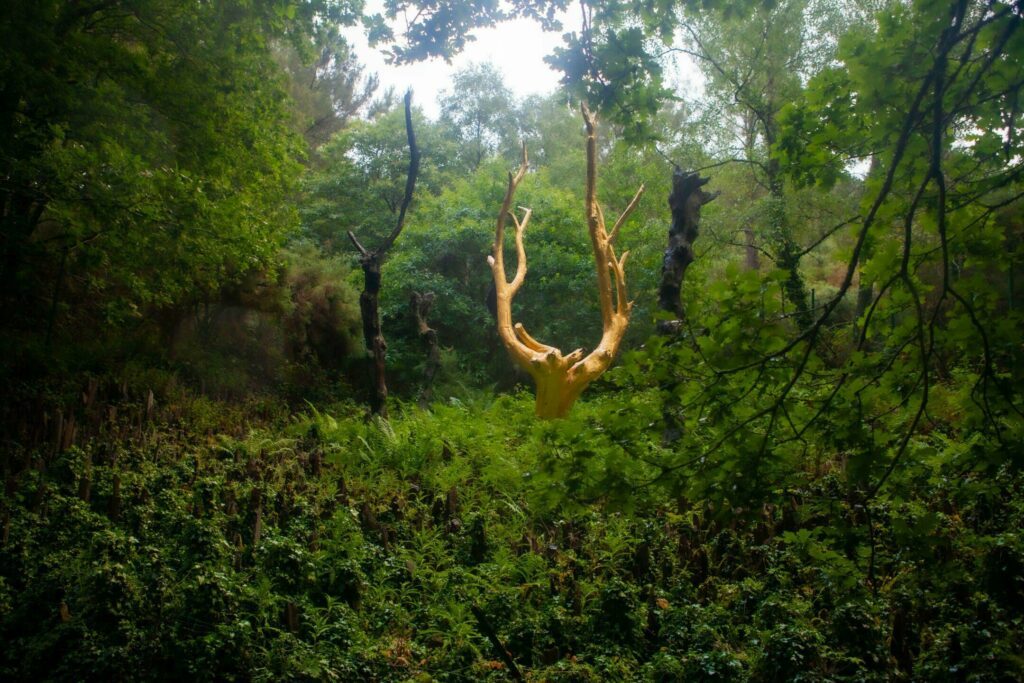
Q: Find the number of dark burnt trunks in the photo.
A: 3